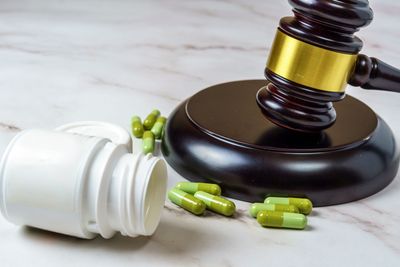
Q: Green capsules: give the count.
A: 10